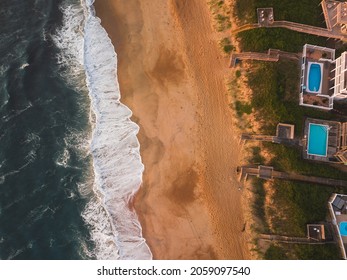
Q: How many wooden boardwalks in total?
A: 5